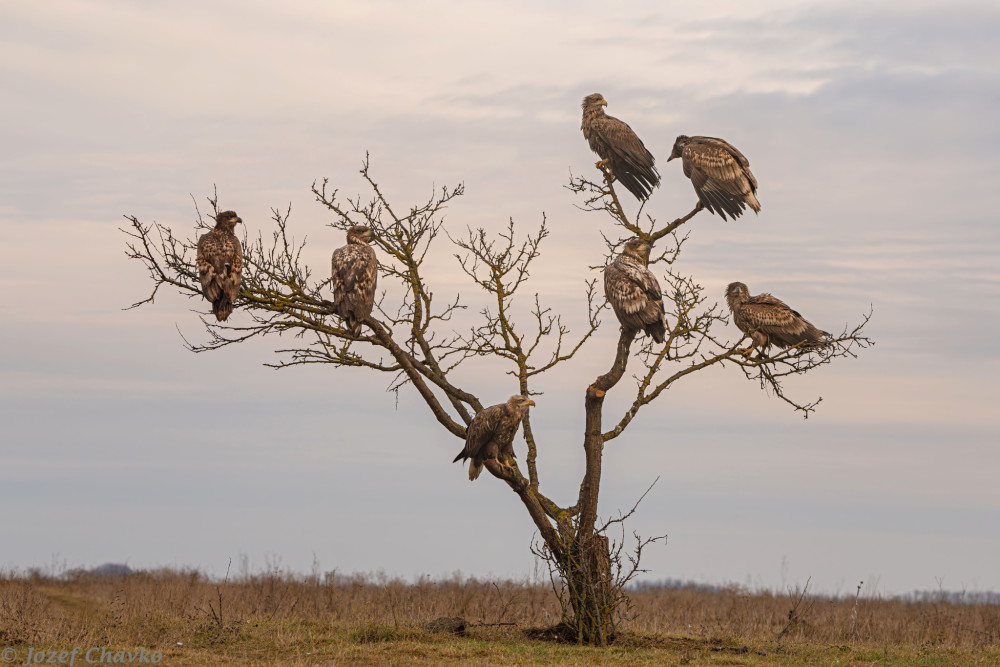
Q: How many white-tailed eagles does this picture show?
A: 7